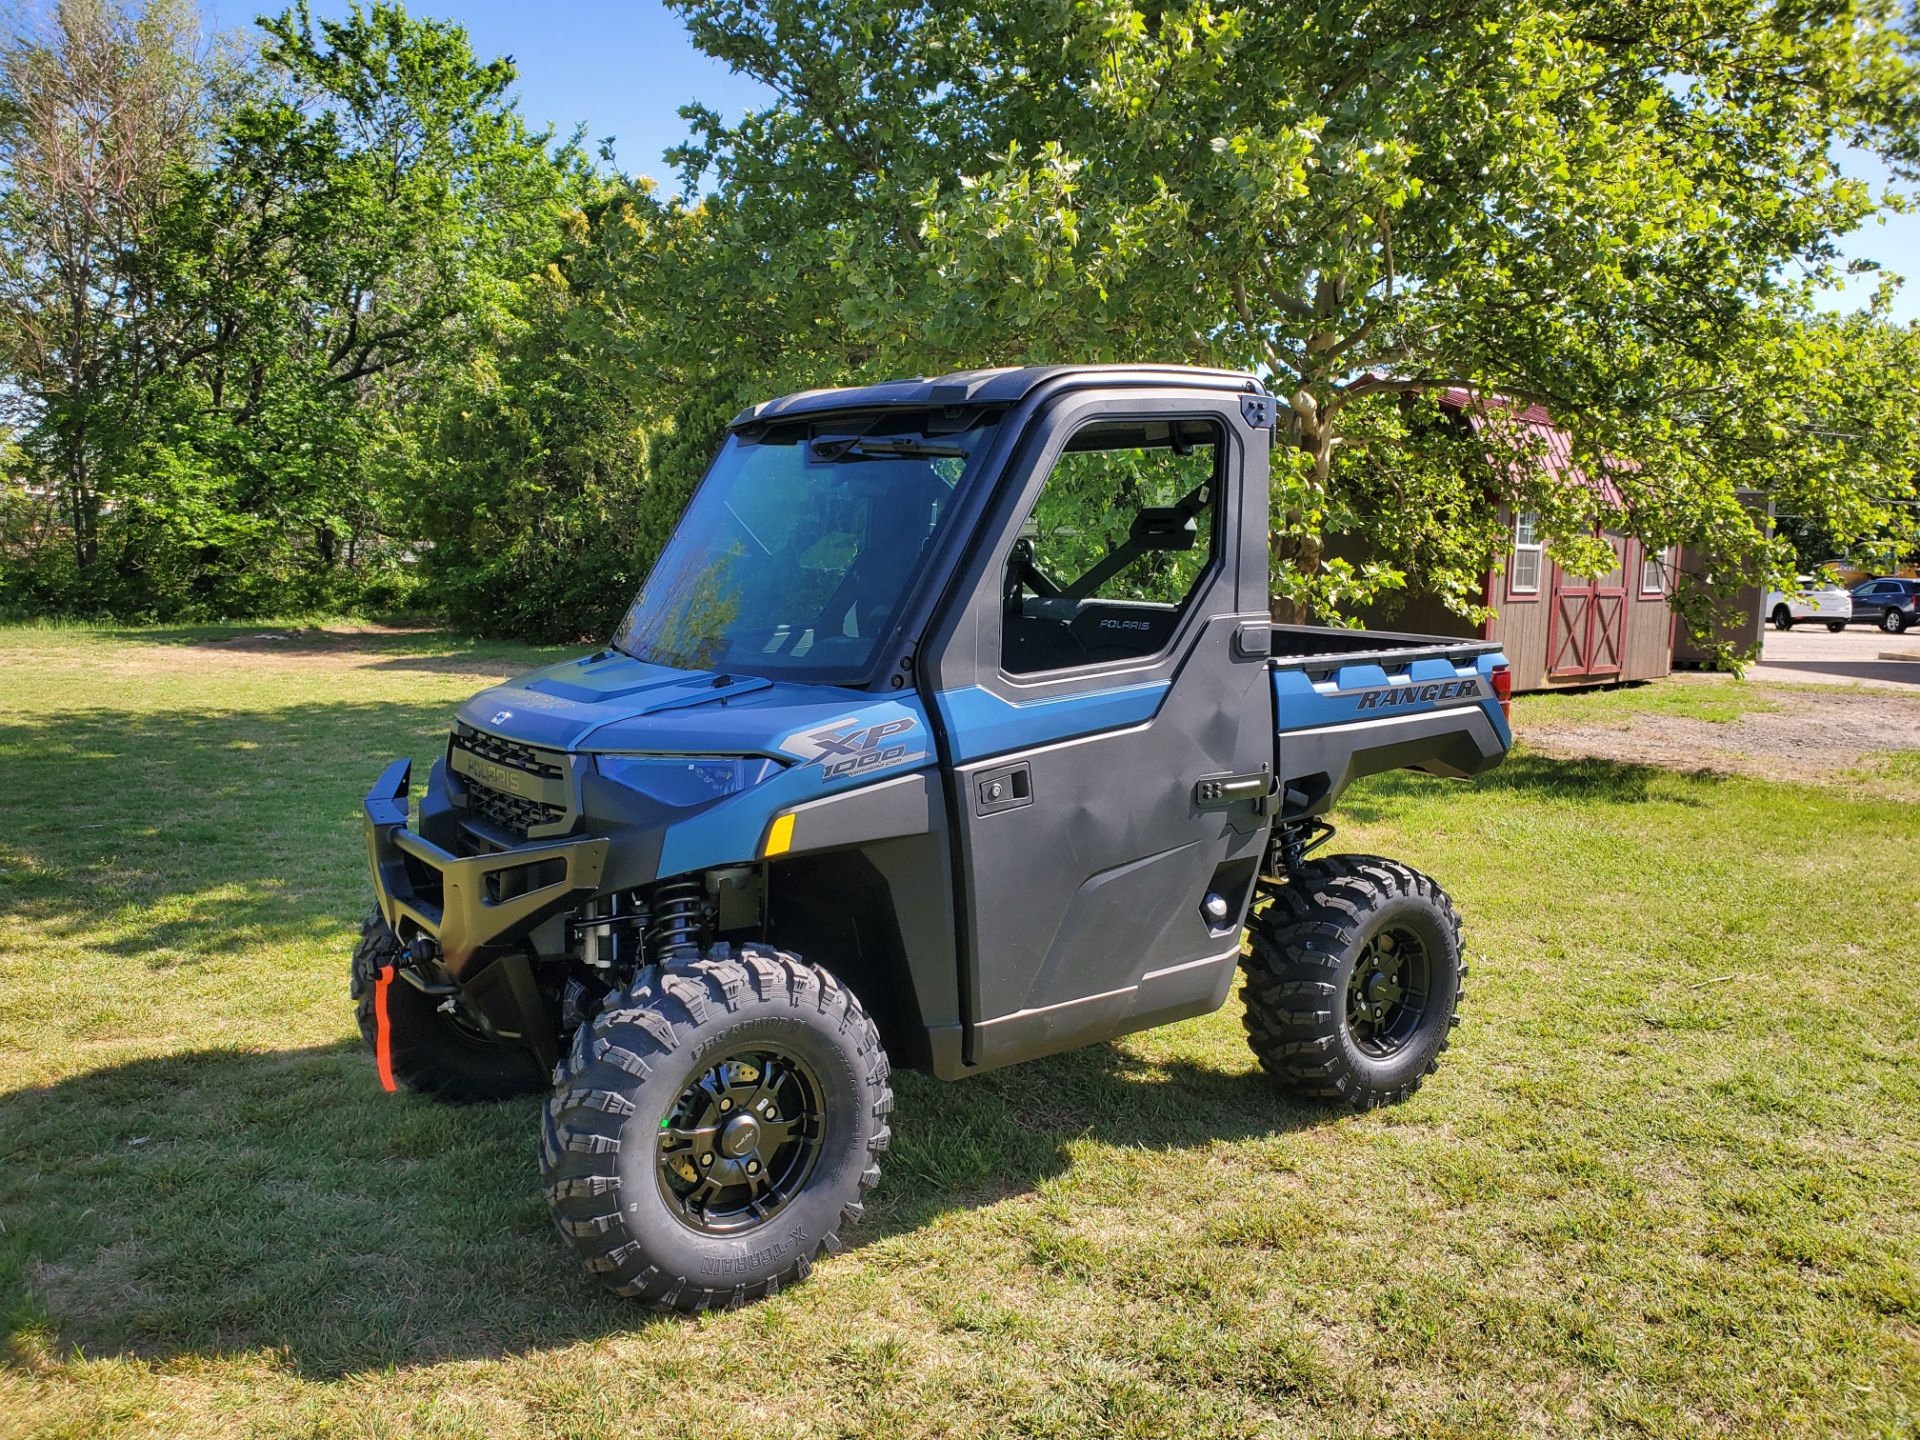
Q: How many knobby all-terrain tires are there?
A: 3